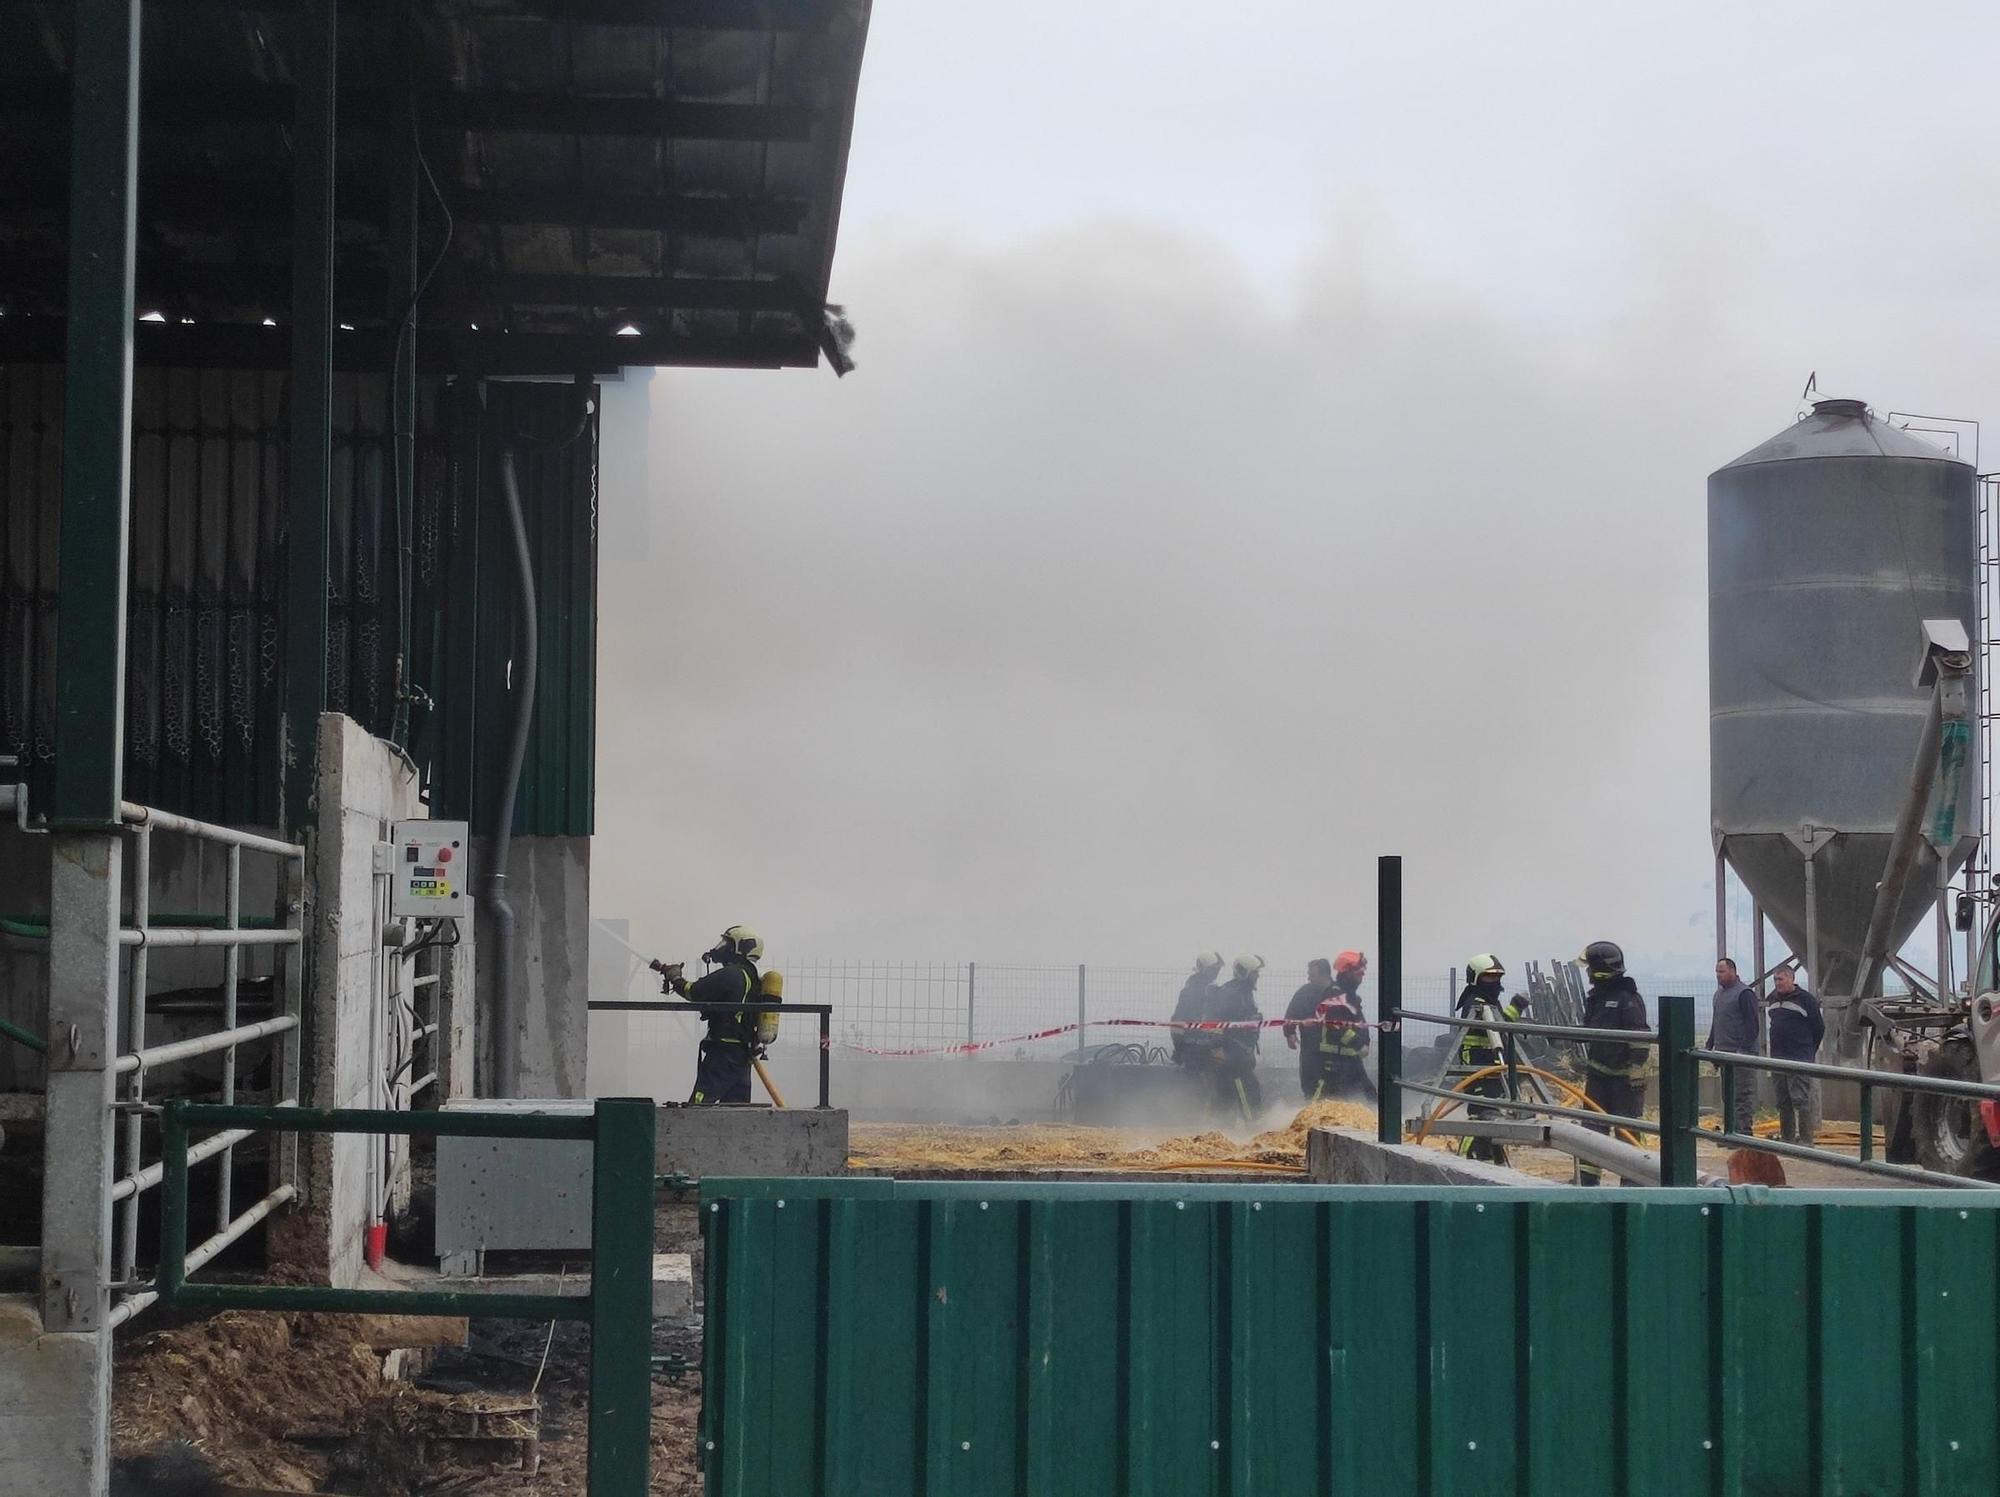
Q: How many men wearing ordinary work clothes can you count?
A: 2